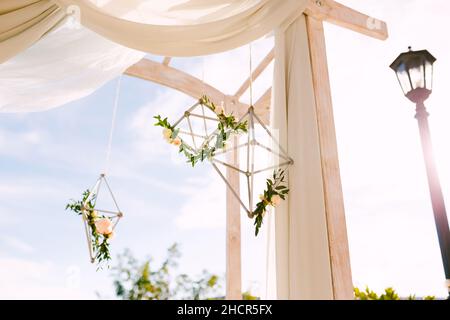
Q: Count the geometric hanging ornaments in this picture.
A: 3